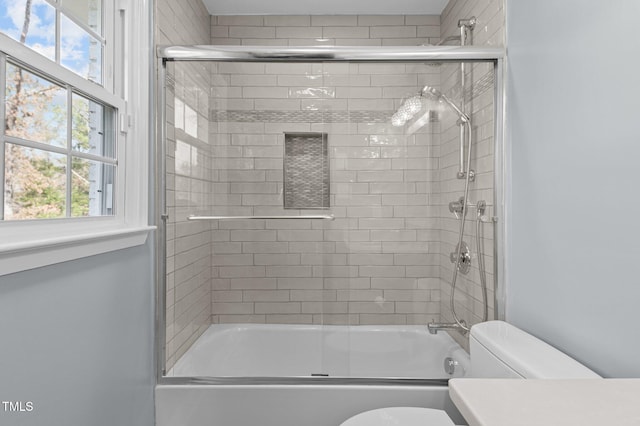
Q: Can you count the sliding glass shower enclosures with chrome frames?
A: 1